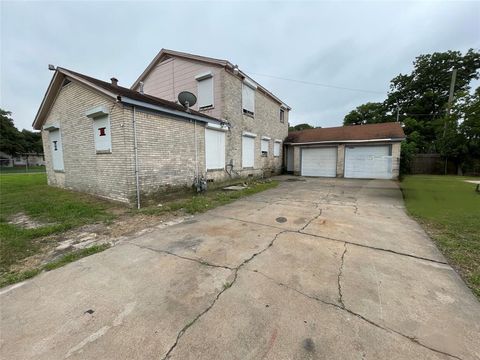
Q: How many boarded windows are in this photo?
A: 8